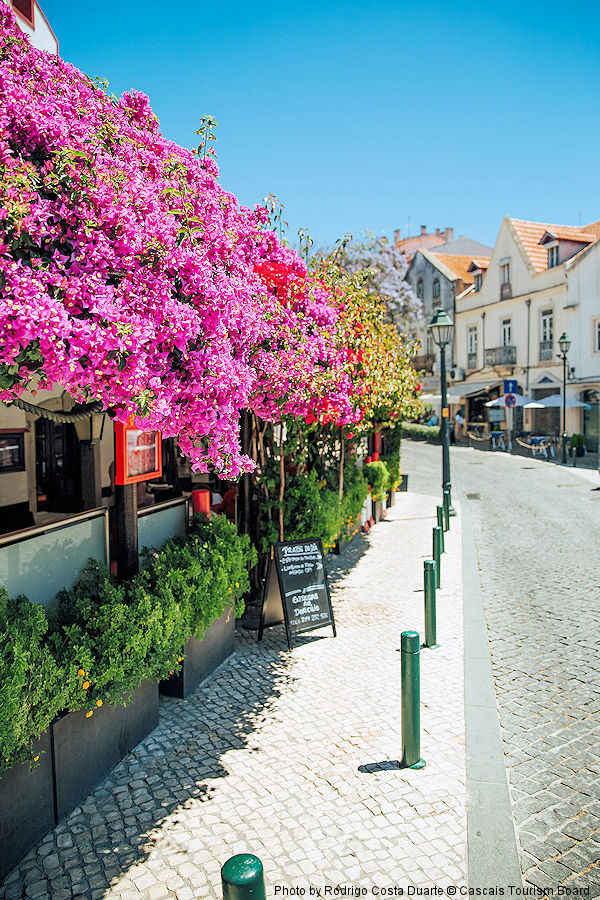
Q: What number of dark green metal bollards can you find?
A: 6